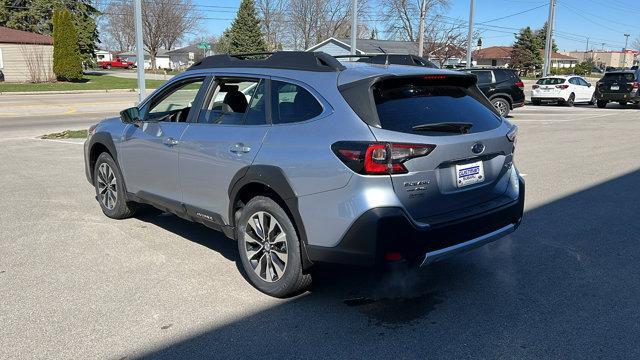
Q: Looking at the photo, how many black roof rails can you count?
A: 2